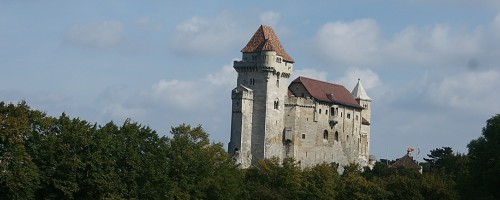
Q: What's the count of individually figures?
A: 0